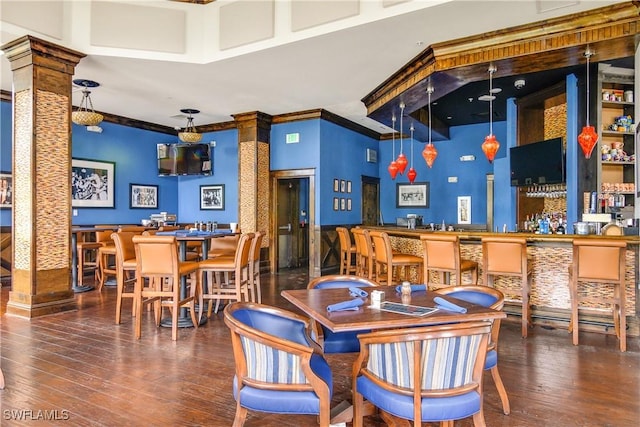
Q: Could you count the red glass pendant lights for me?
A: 6